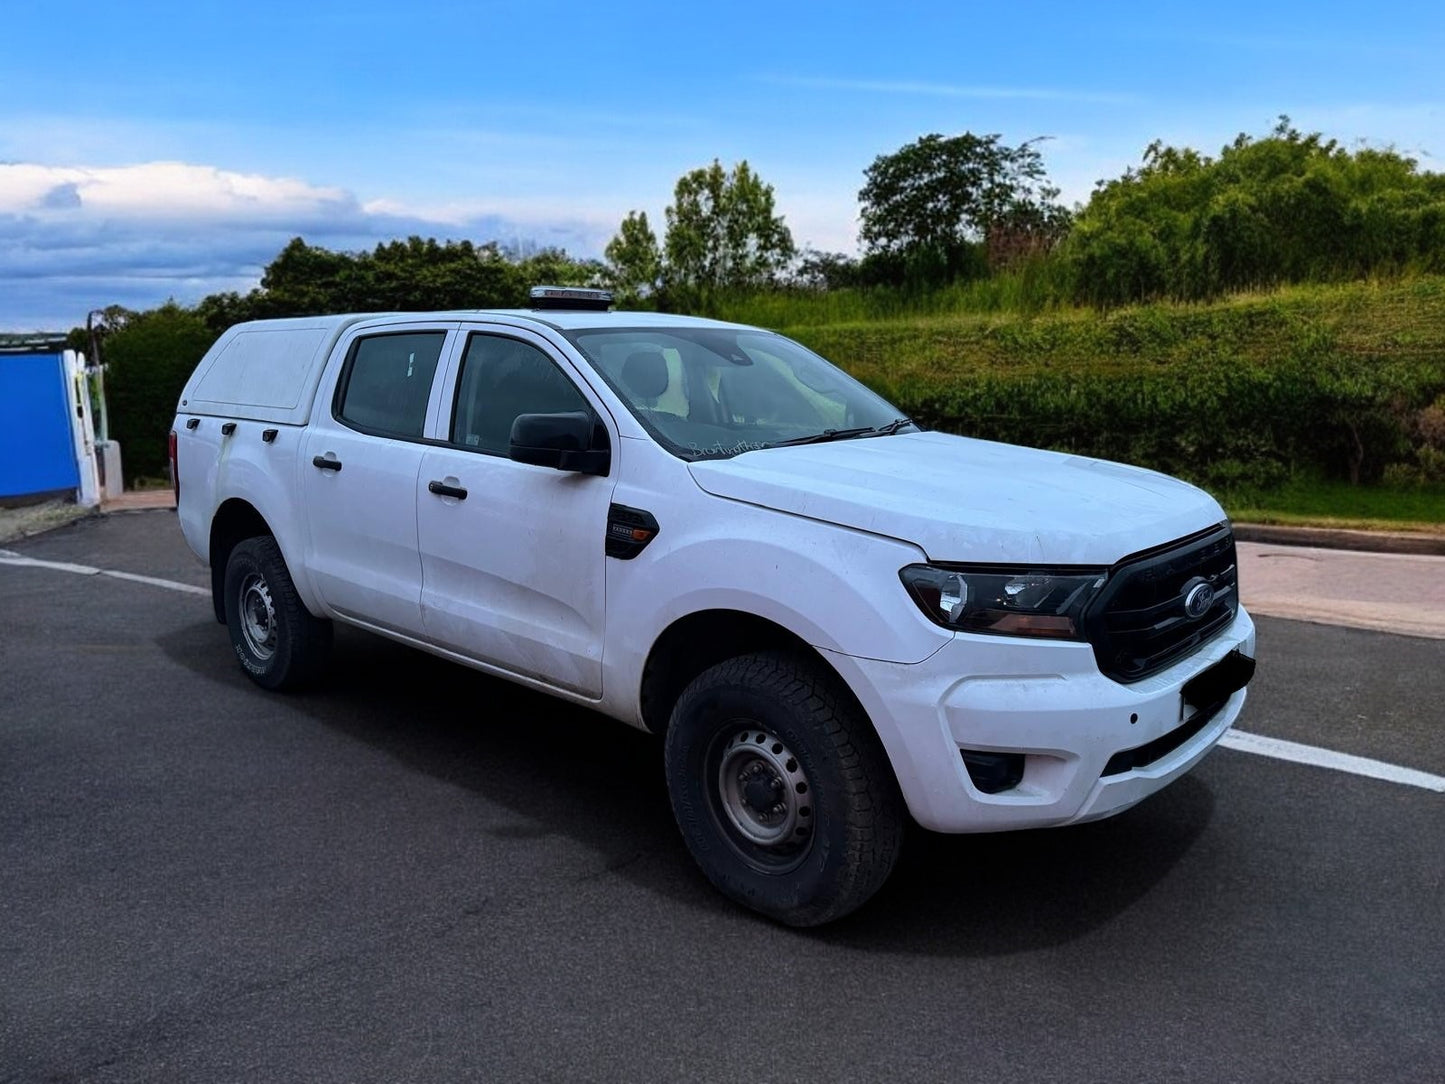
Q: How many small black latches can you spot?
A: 3